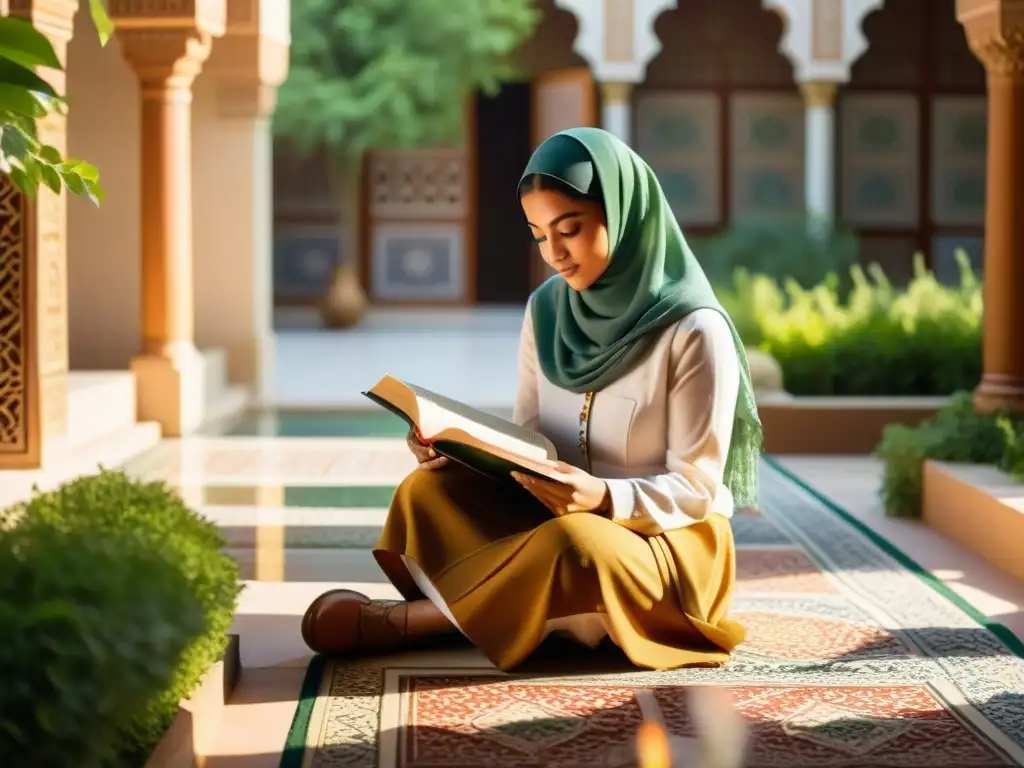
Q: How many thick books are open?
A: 1